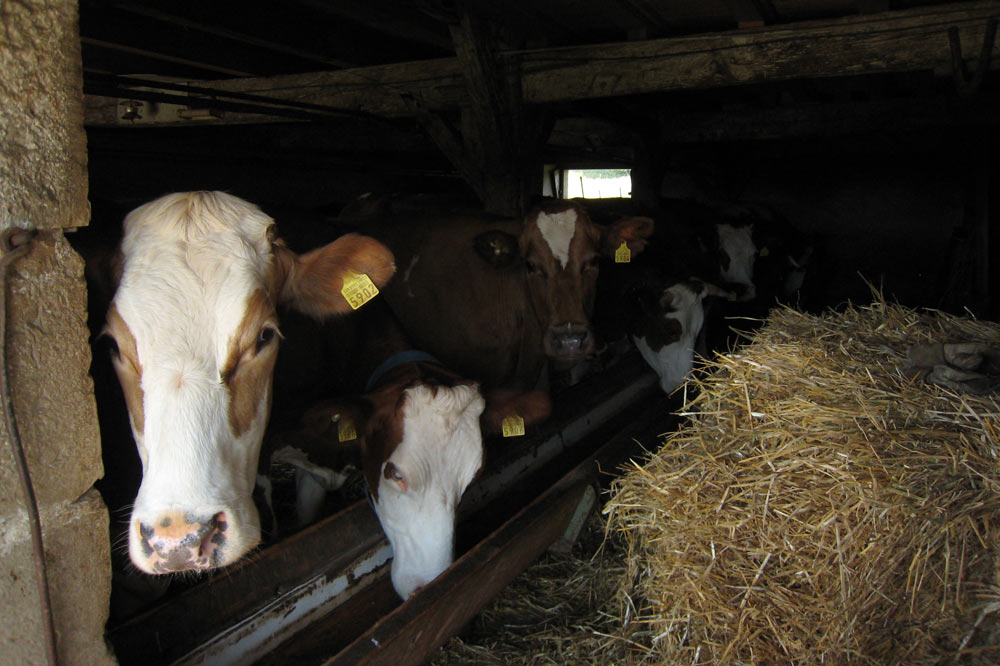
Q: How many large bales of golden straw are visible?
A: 1